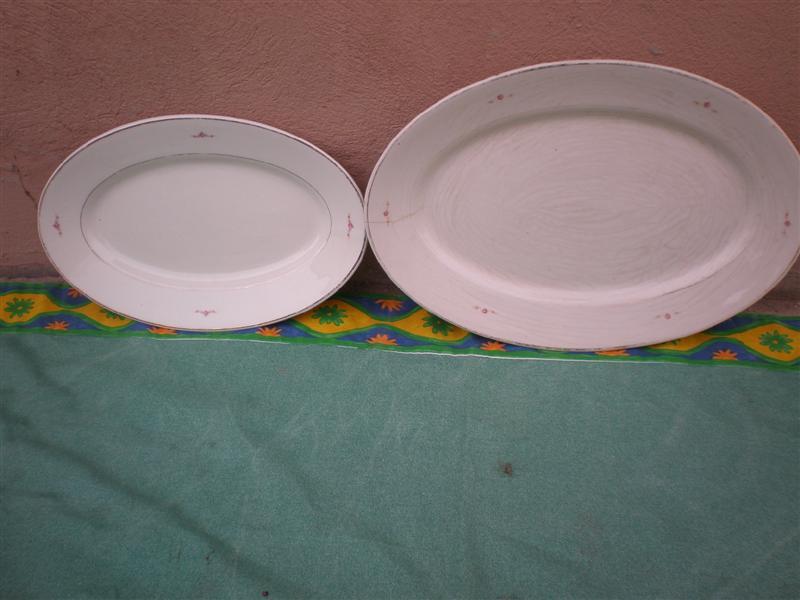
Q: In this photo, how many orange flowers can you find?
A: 9